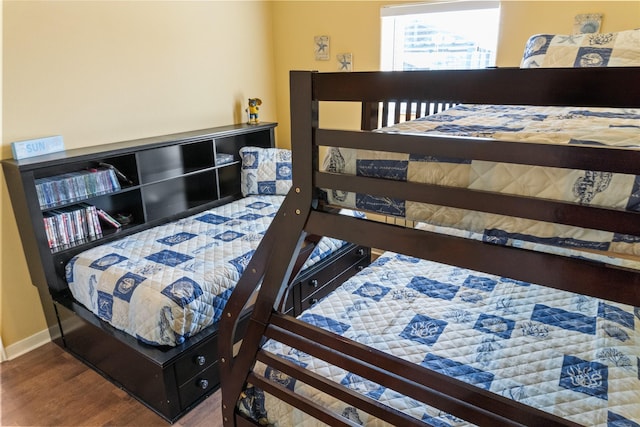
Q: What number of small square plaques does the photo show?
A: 3